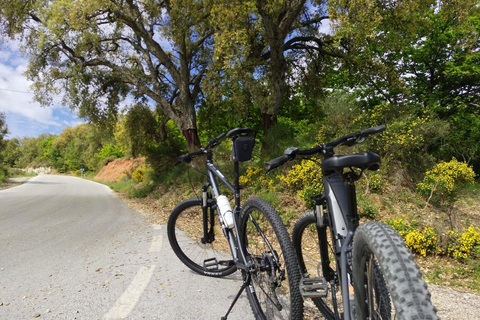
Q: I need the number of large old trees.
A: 2